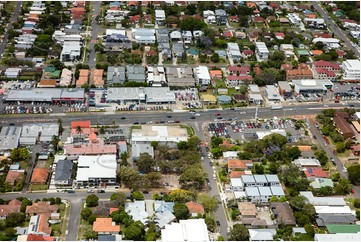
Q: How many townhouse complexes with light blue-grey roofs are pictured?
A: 1